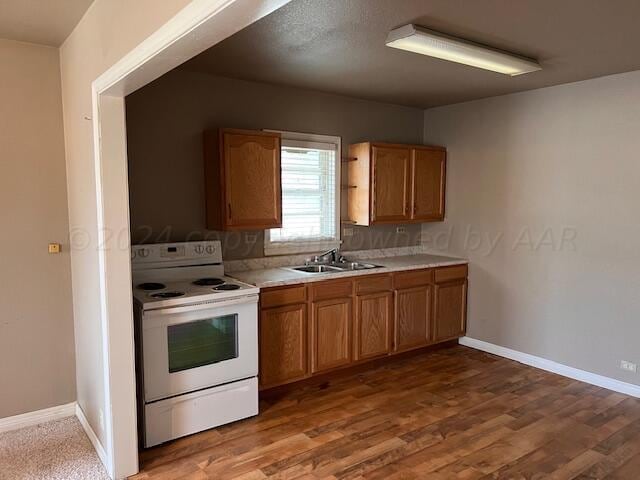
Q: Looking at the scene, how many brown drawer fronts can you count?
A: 5